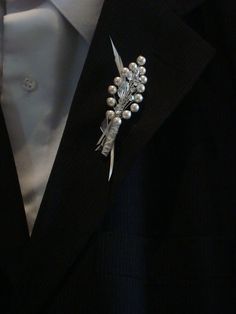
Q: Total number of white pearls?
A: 14